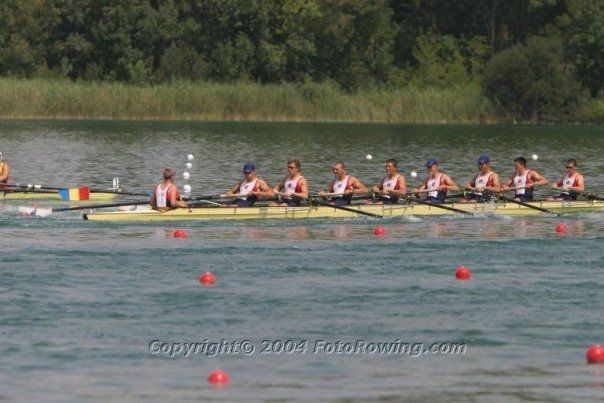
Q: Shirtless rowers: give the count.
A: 0